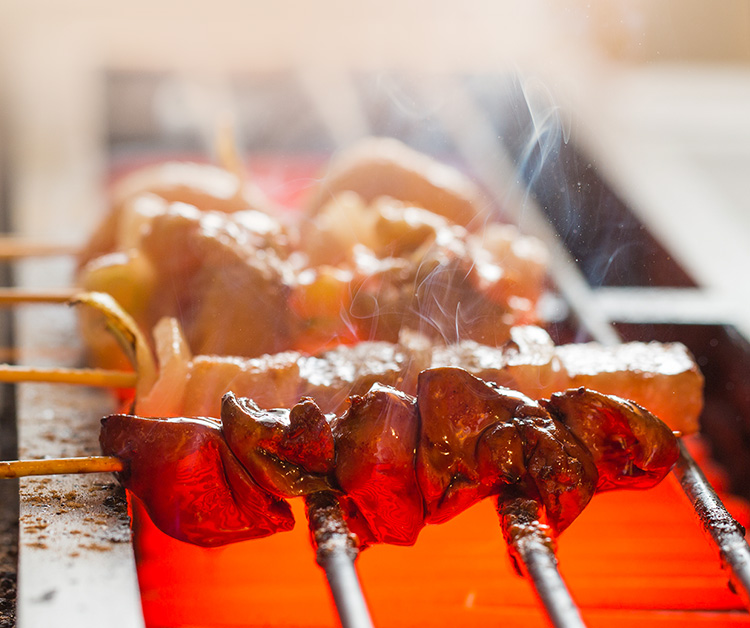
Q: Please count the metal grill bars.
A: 3